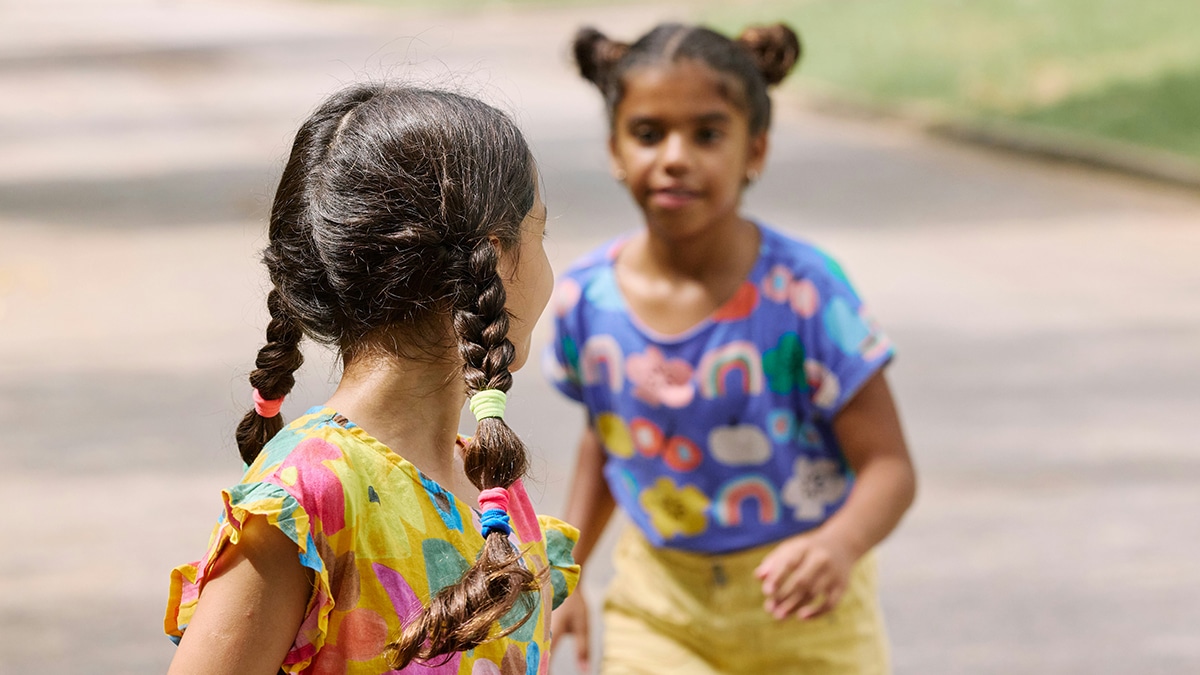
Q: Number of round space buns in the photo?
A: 2